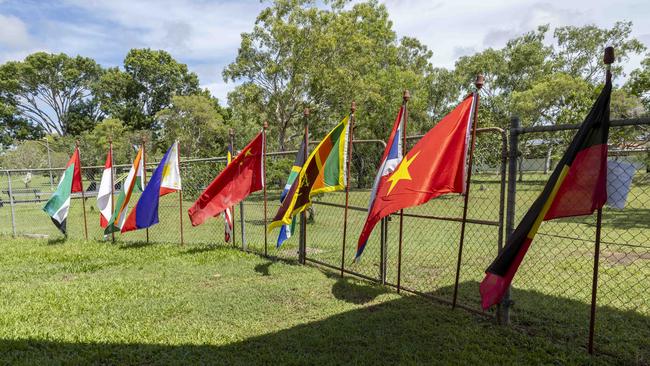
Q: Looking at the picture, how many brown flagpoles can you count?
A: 11